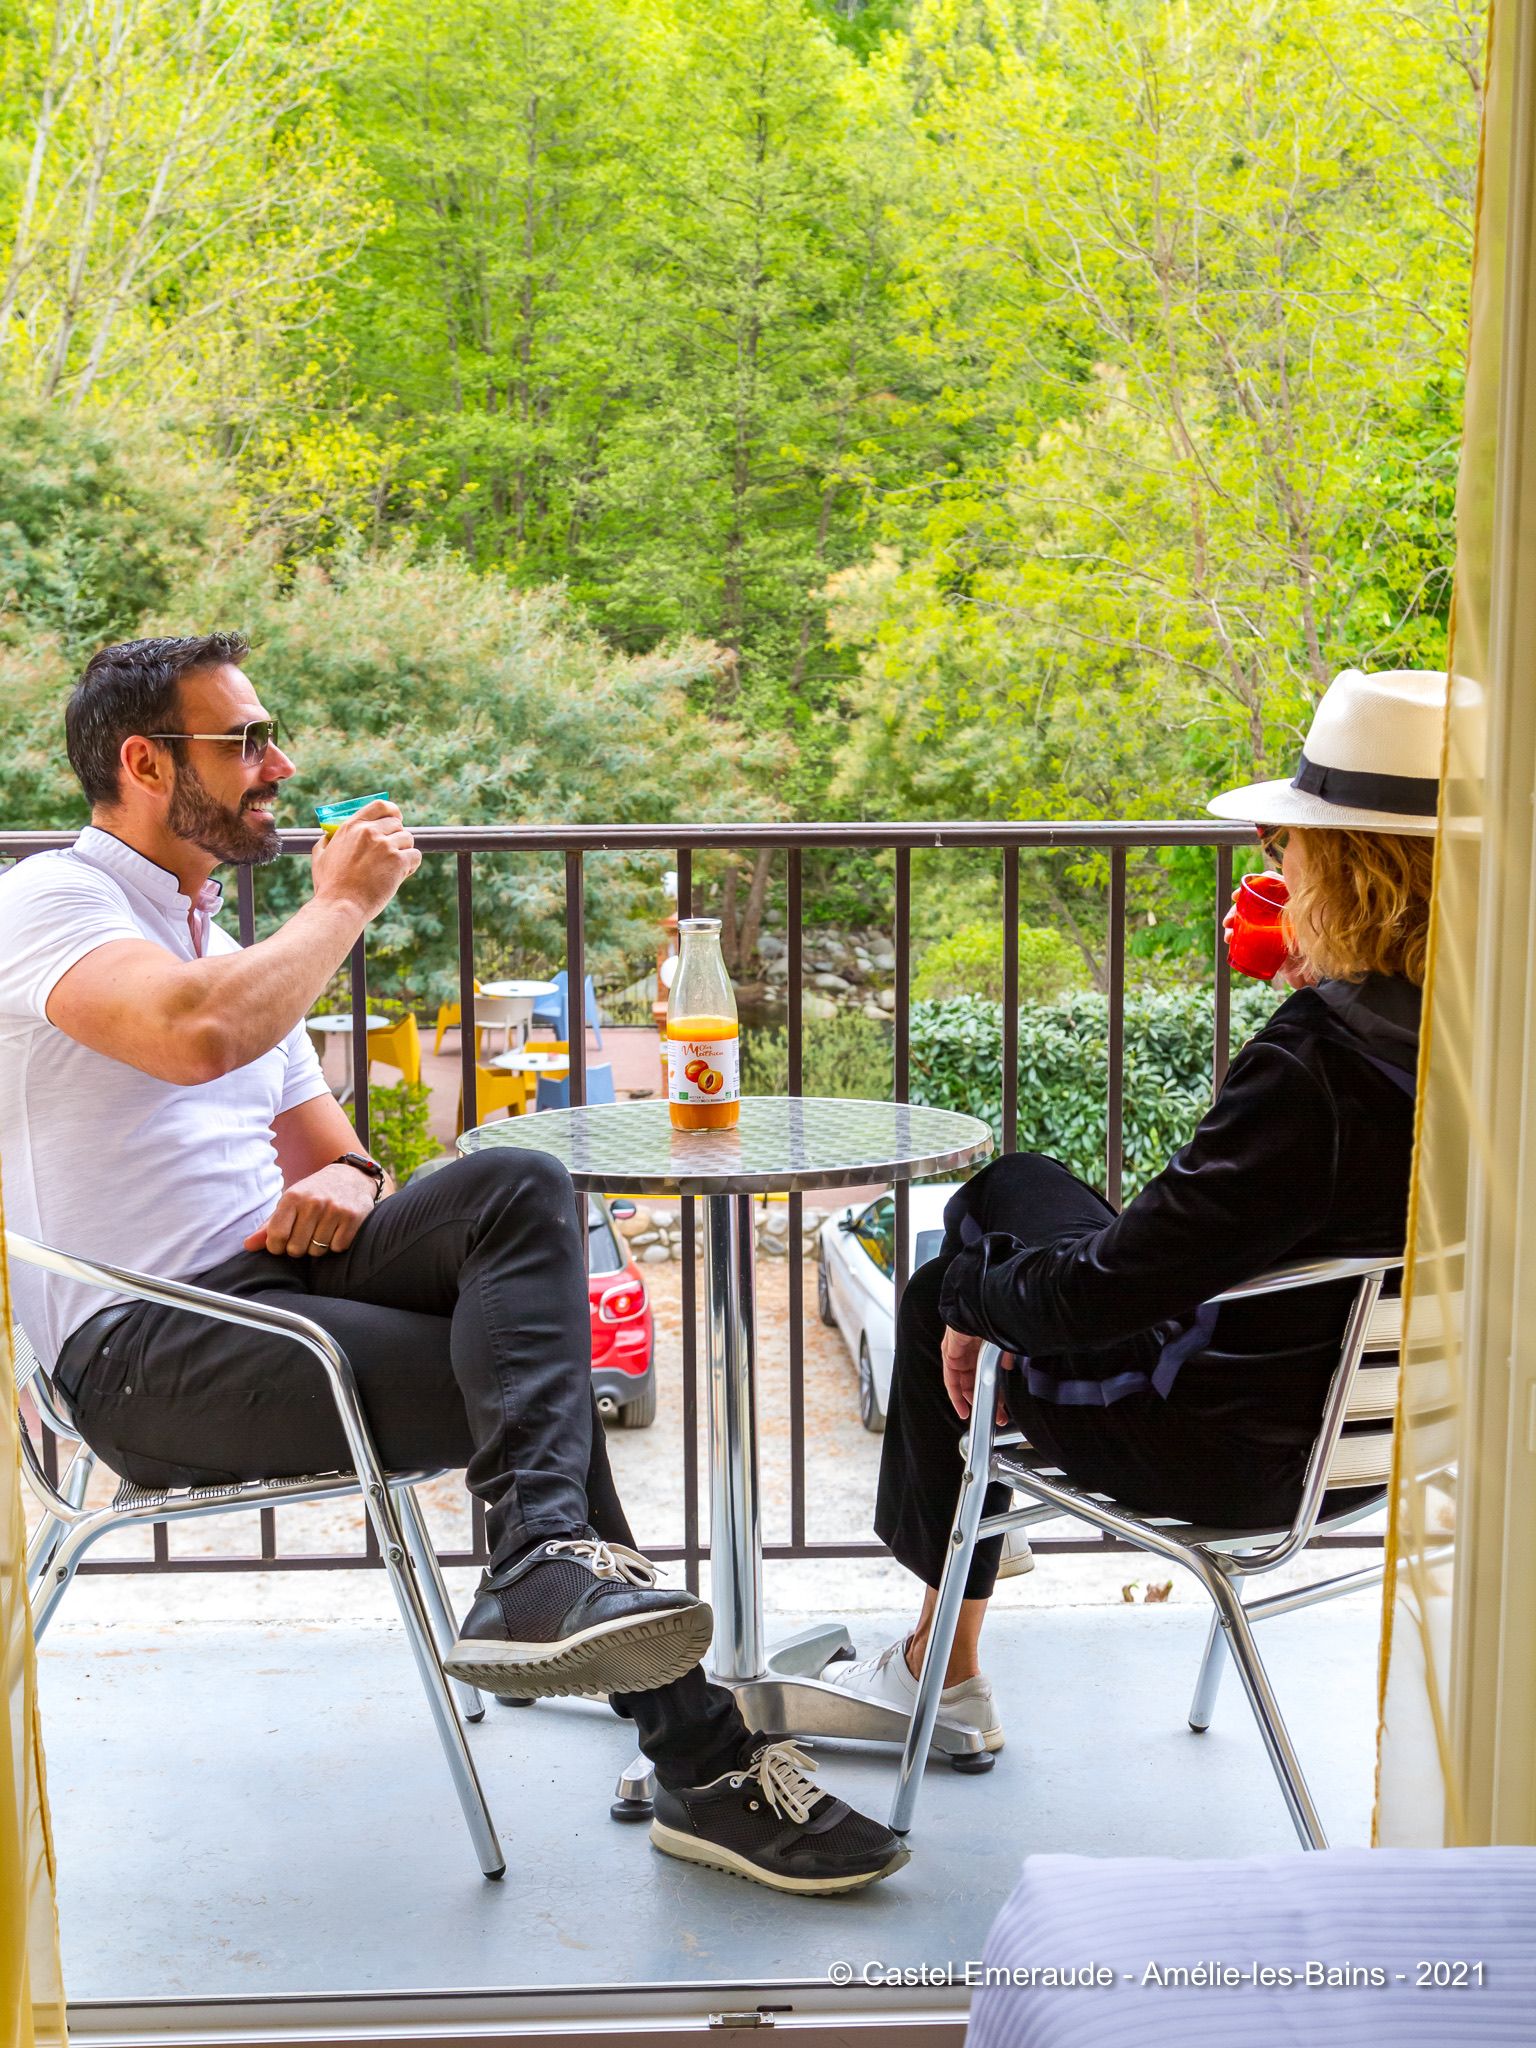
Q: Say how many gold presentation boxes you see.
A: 0